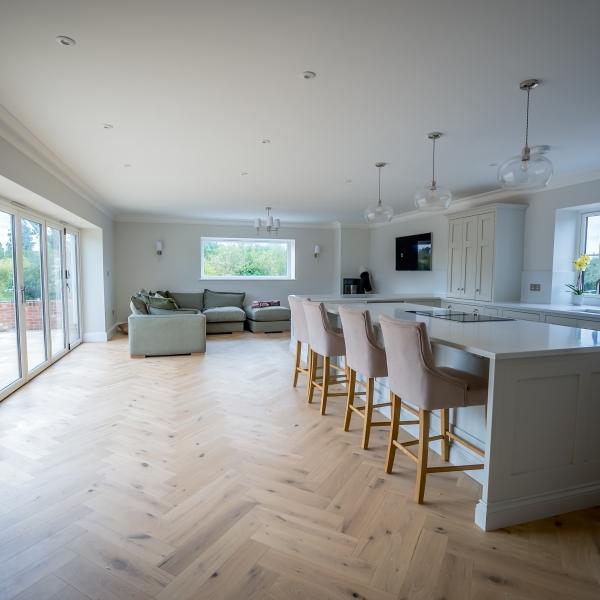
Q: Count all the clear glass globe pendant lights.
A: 3